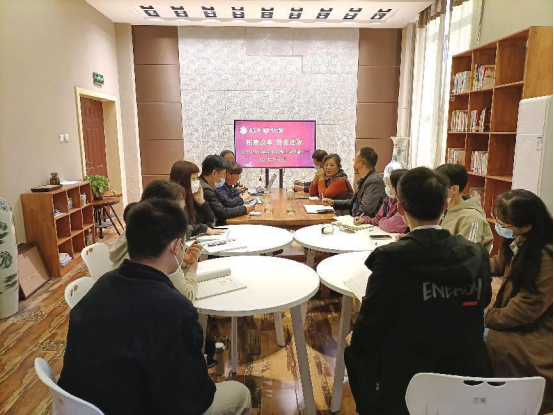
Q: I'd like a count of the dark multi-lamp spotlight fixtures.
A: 9